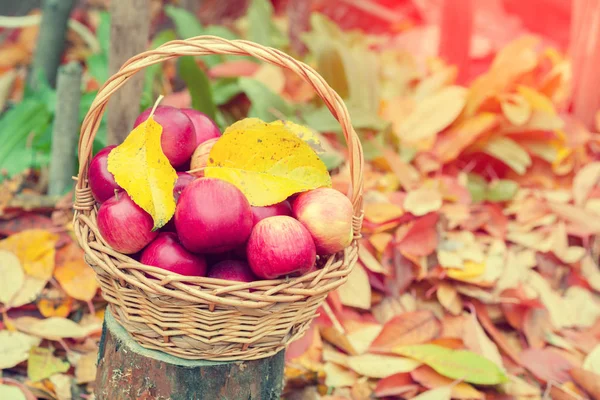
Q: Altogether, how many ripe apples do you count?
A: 12